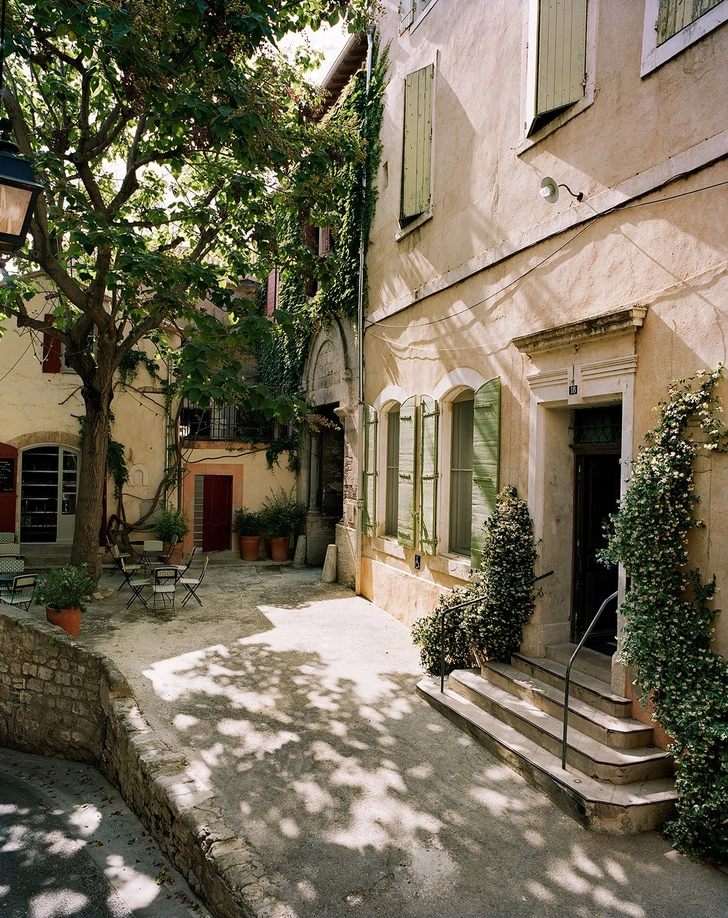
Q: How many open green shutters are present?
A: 4